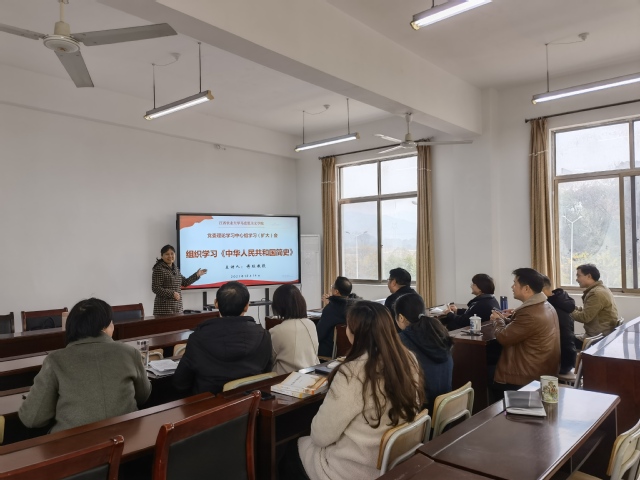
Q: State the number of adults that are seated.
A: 11